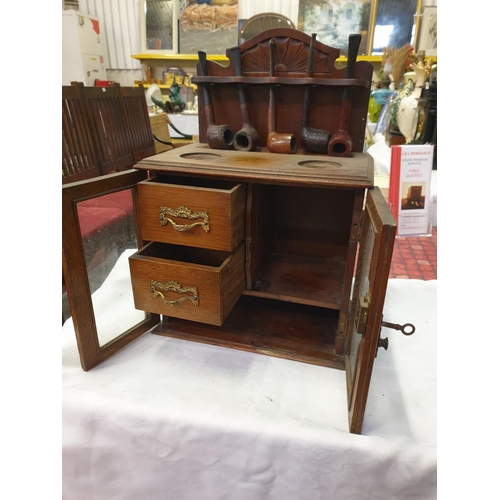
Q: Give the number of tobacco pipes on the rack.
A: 5